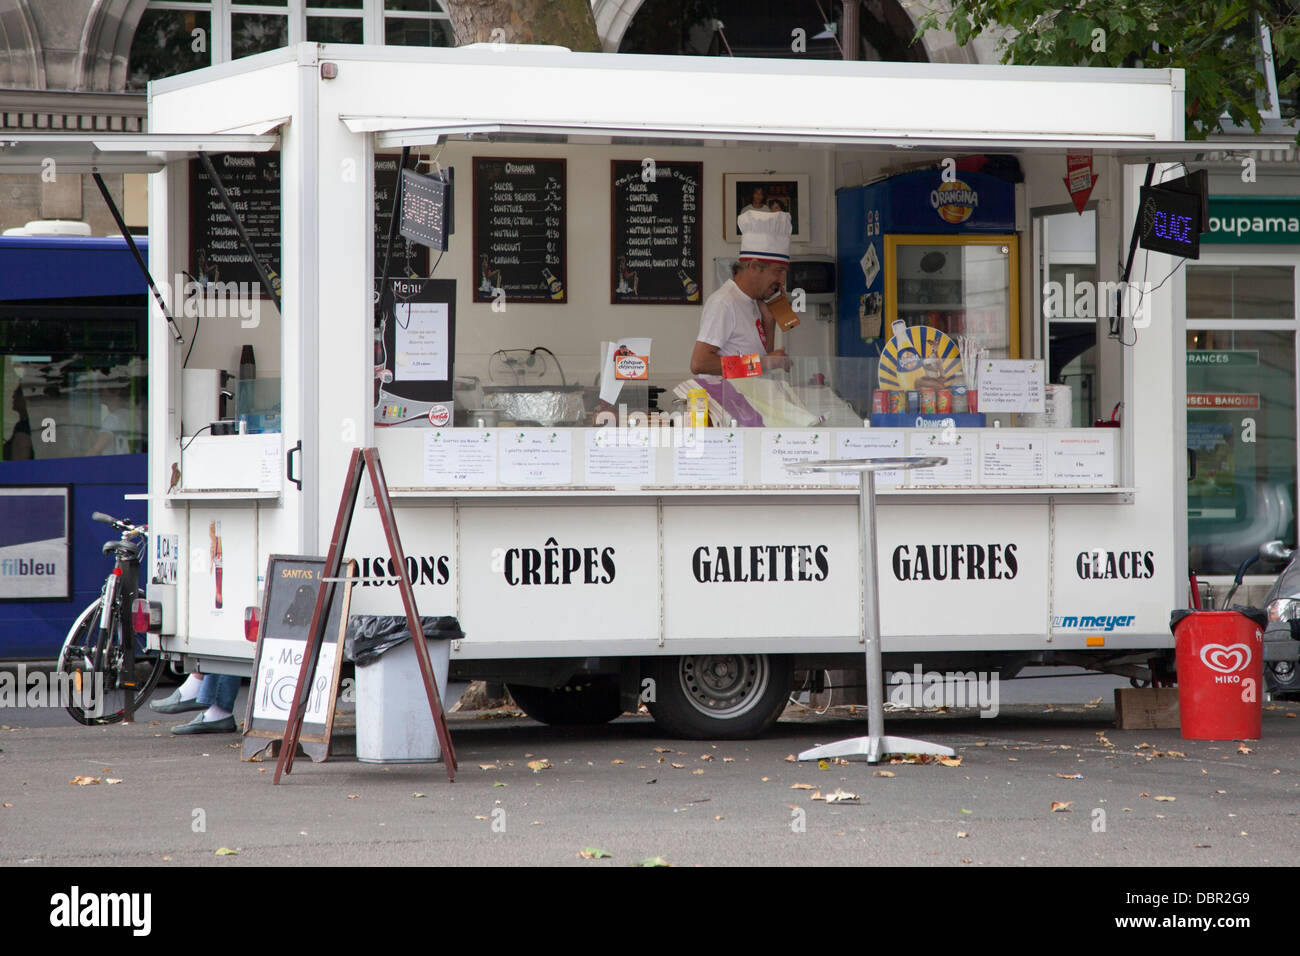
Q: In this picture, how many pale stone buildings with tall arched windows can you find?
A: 1